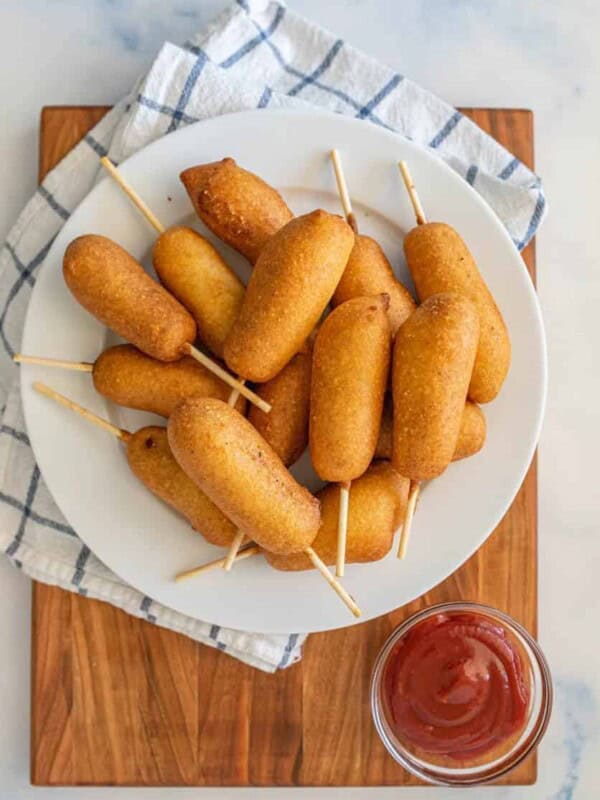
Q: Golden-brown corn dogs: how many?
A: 14